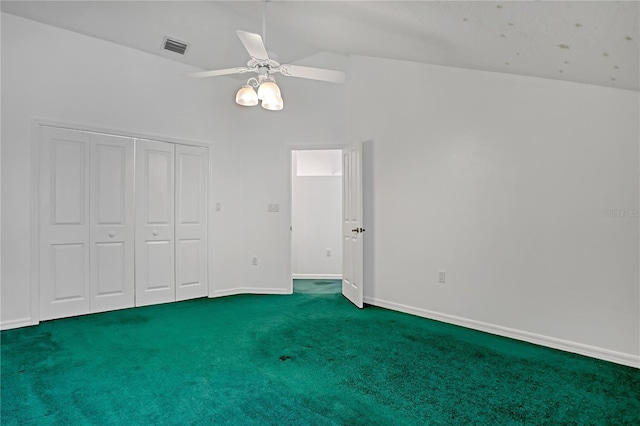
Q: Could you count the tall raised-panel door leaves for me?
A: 5